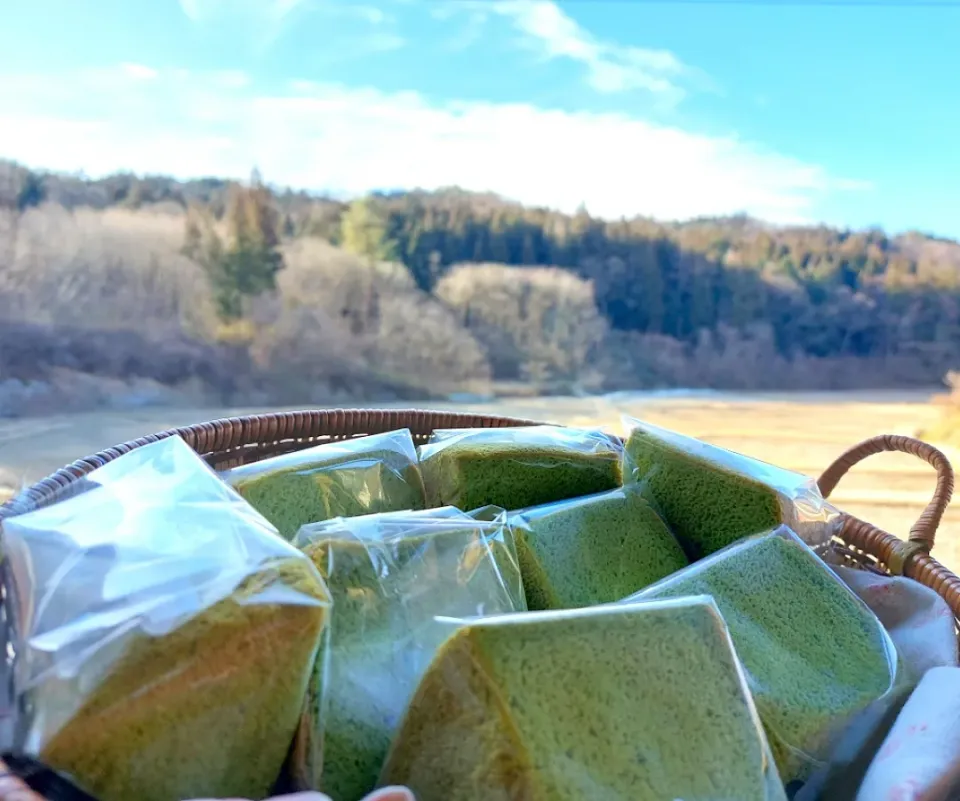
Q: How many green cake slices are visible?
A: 8